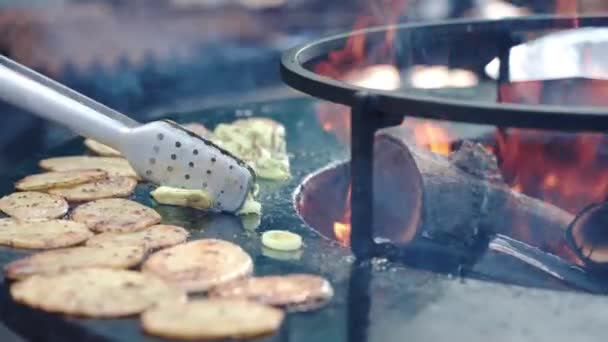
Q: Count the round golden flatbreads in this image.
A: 13